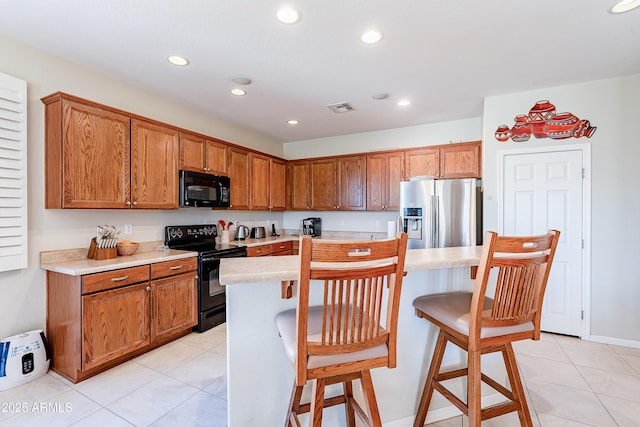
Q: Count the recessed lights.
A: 7